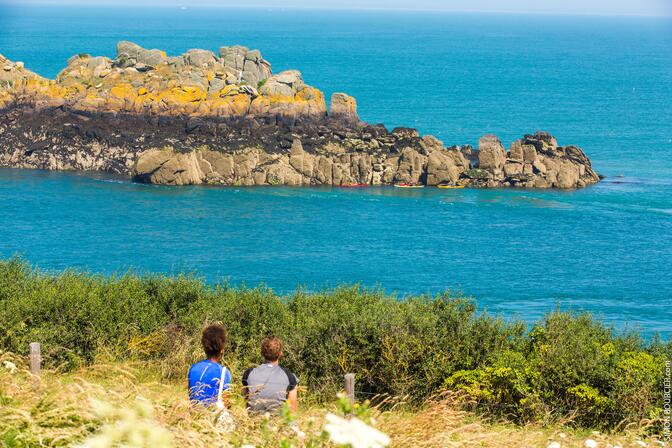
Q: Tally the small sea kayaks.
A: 3